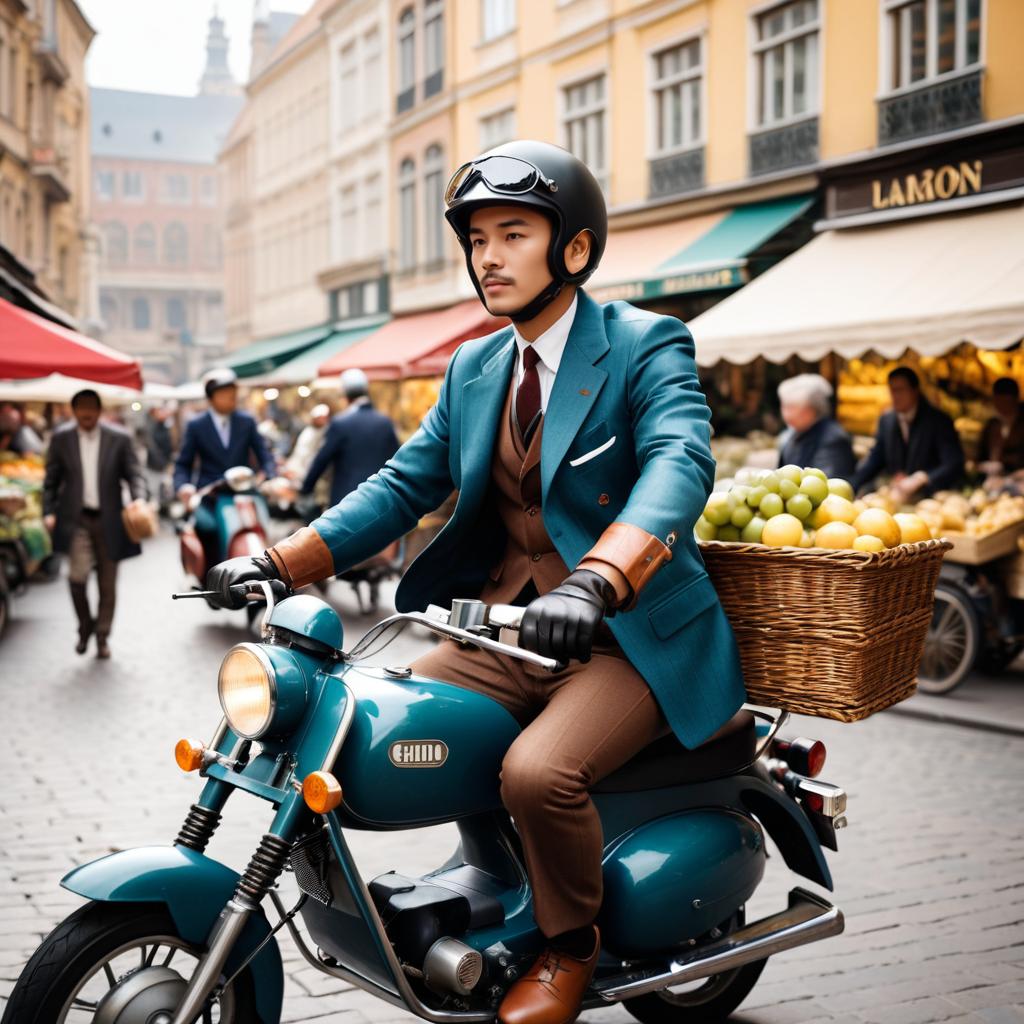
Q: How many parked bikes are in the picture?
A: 1